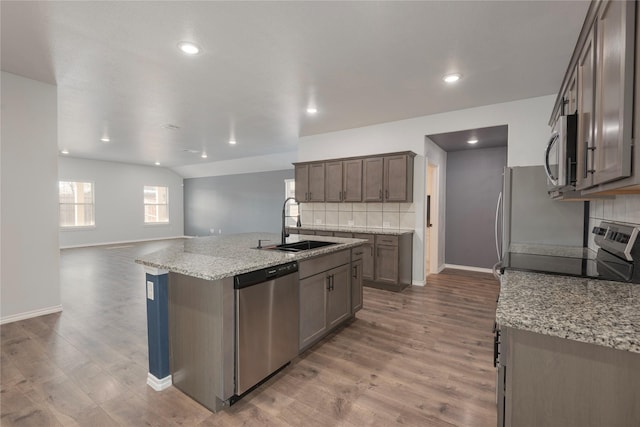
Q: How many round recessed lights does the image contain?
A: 9